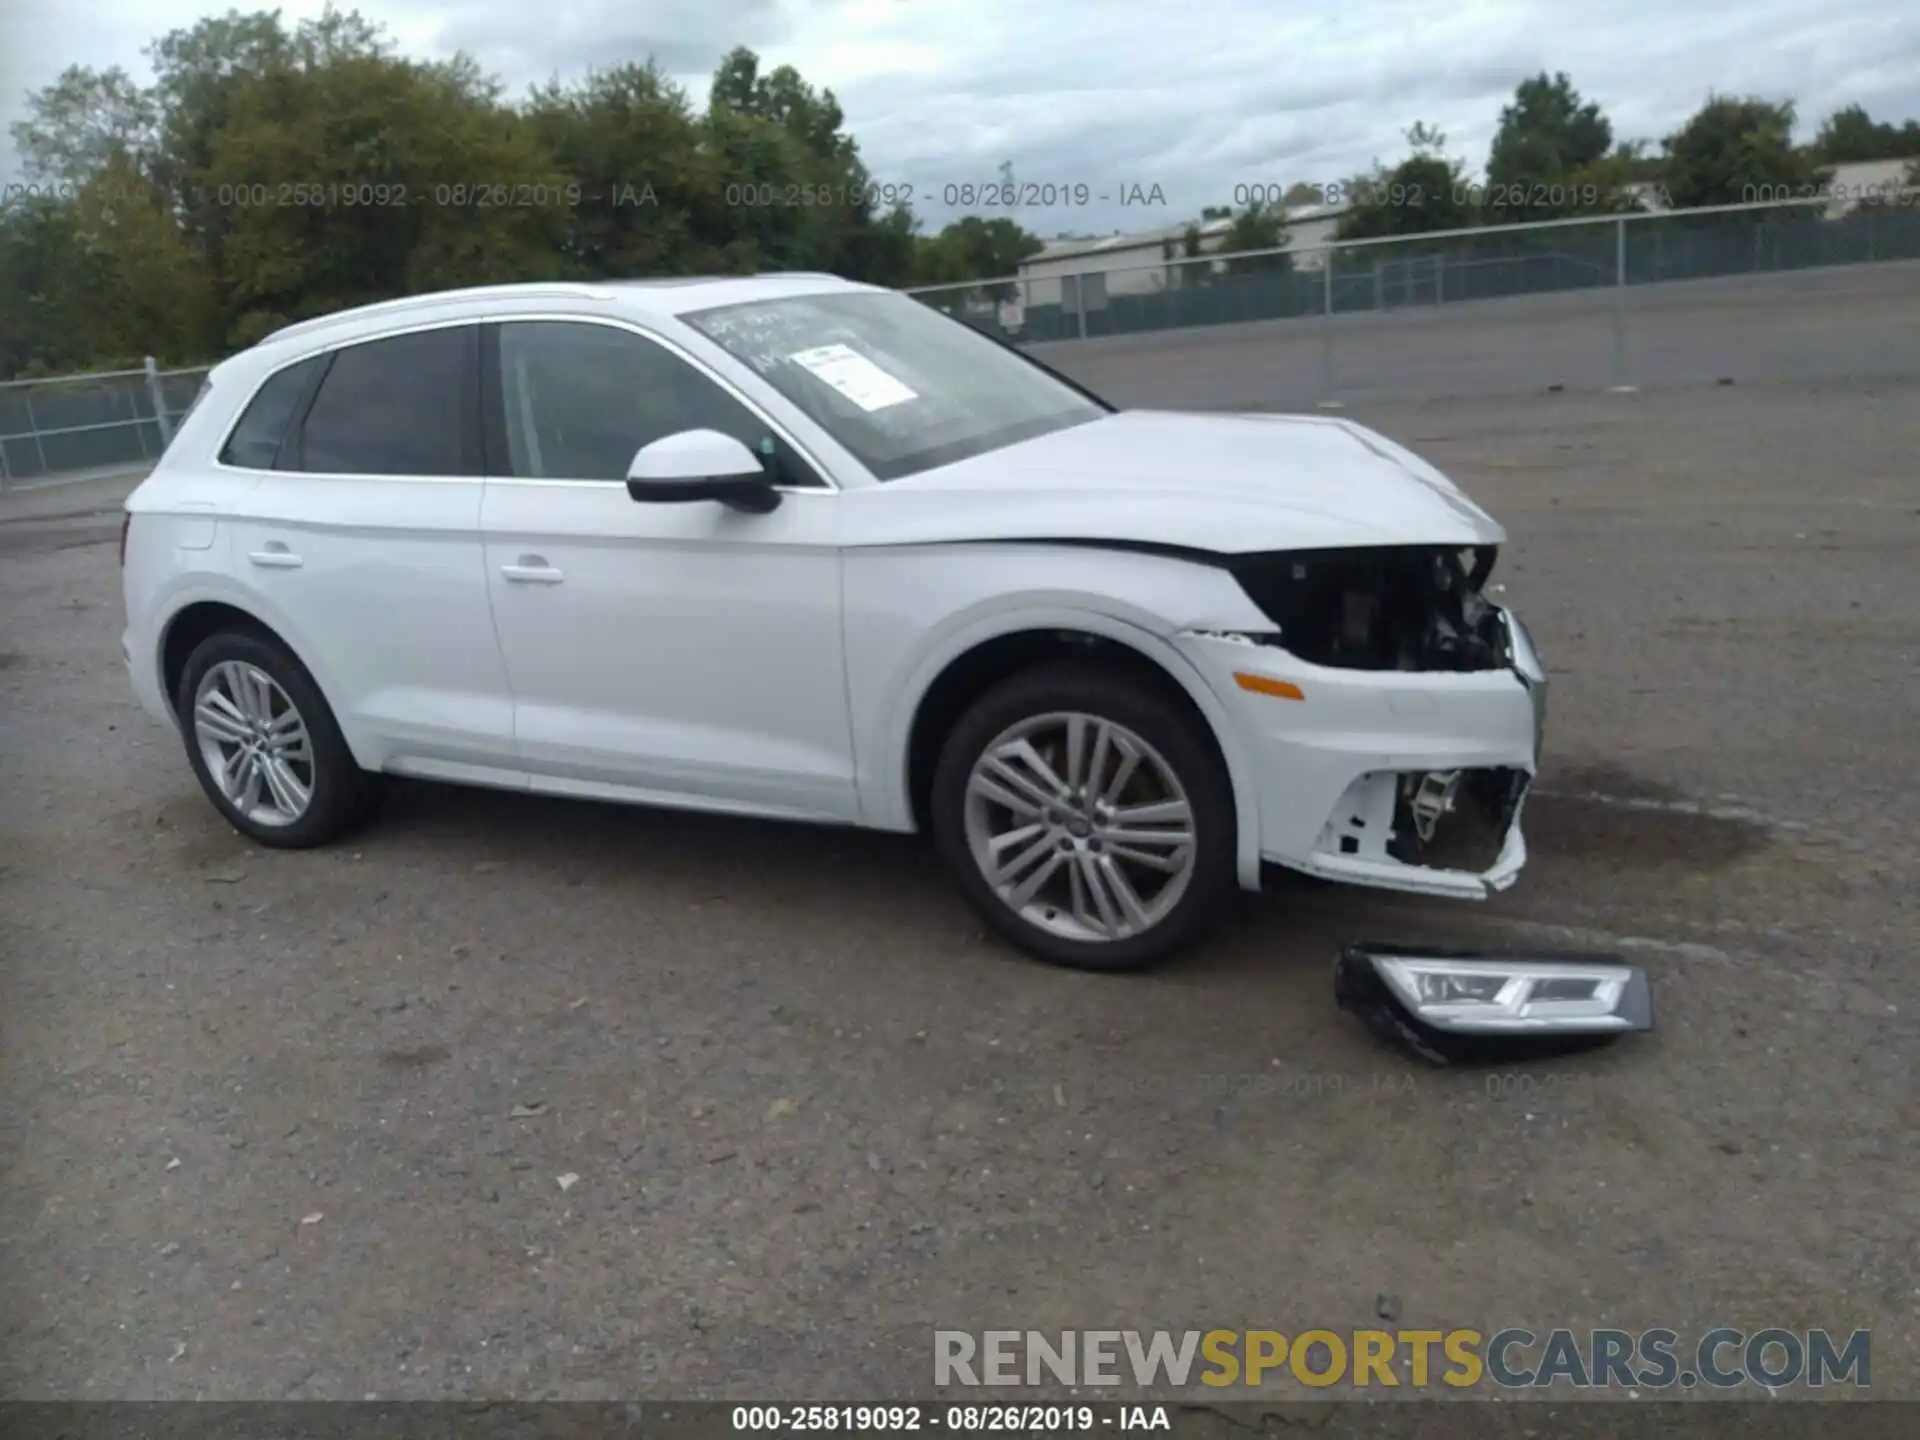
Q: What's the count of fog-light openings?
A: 1